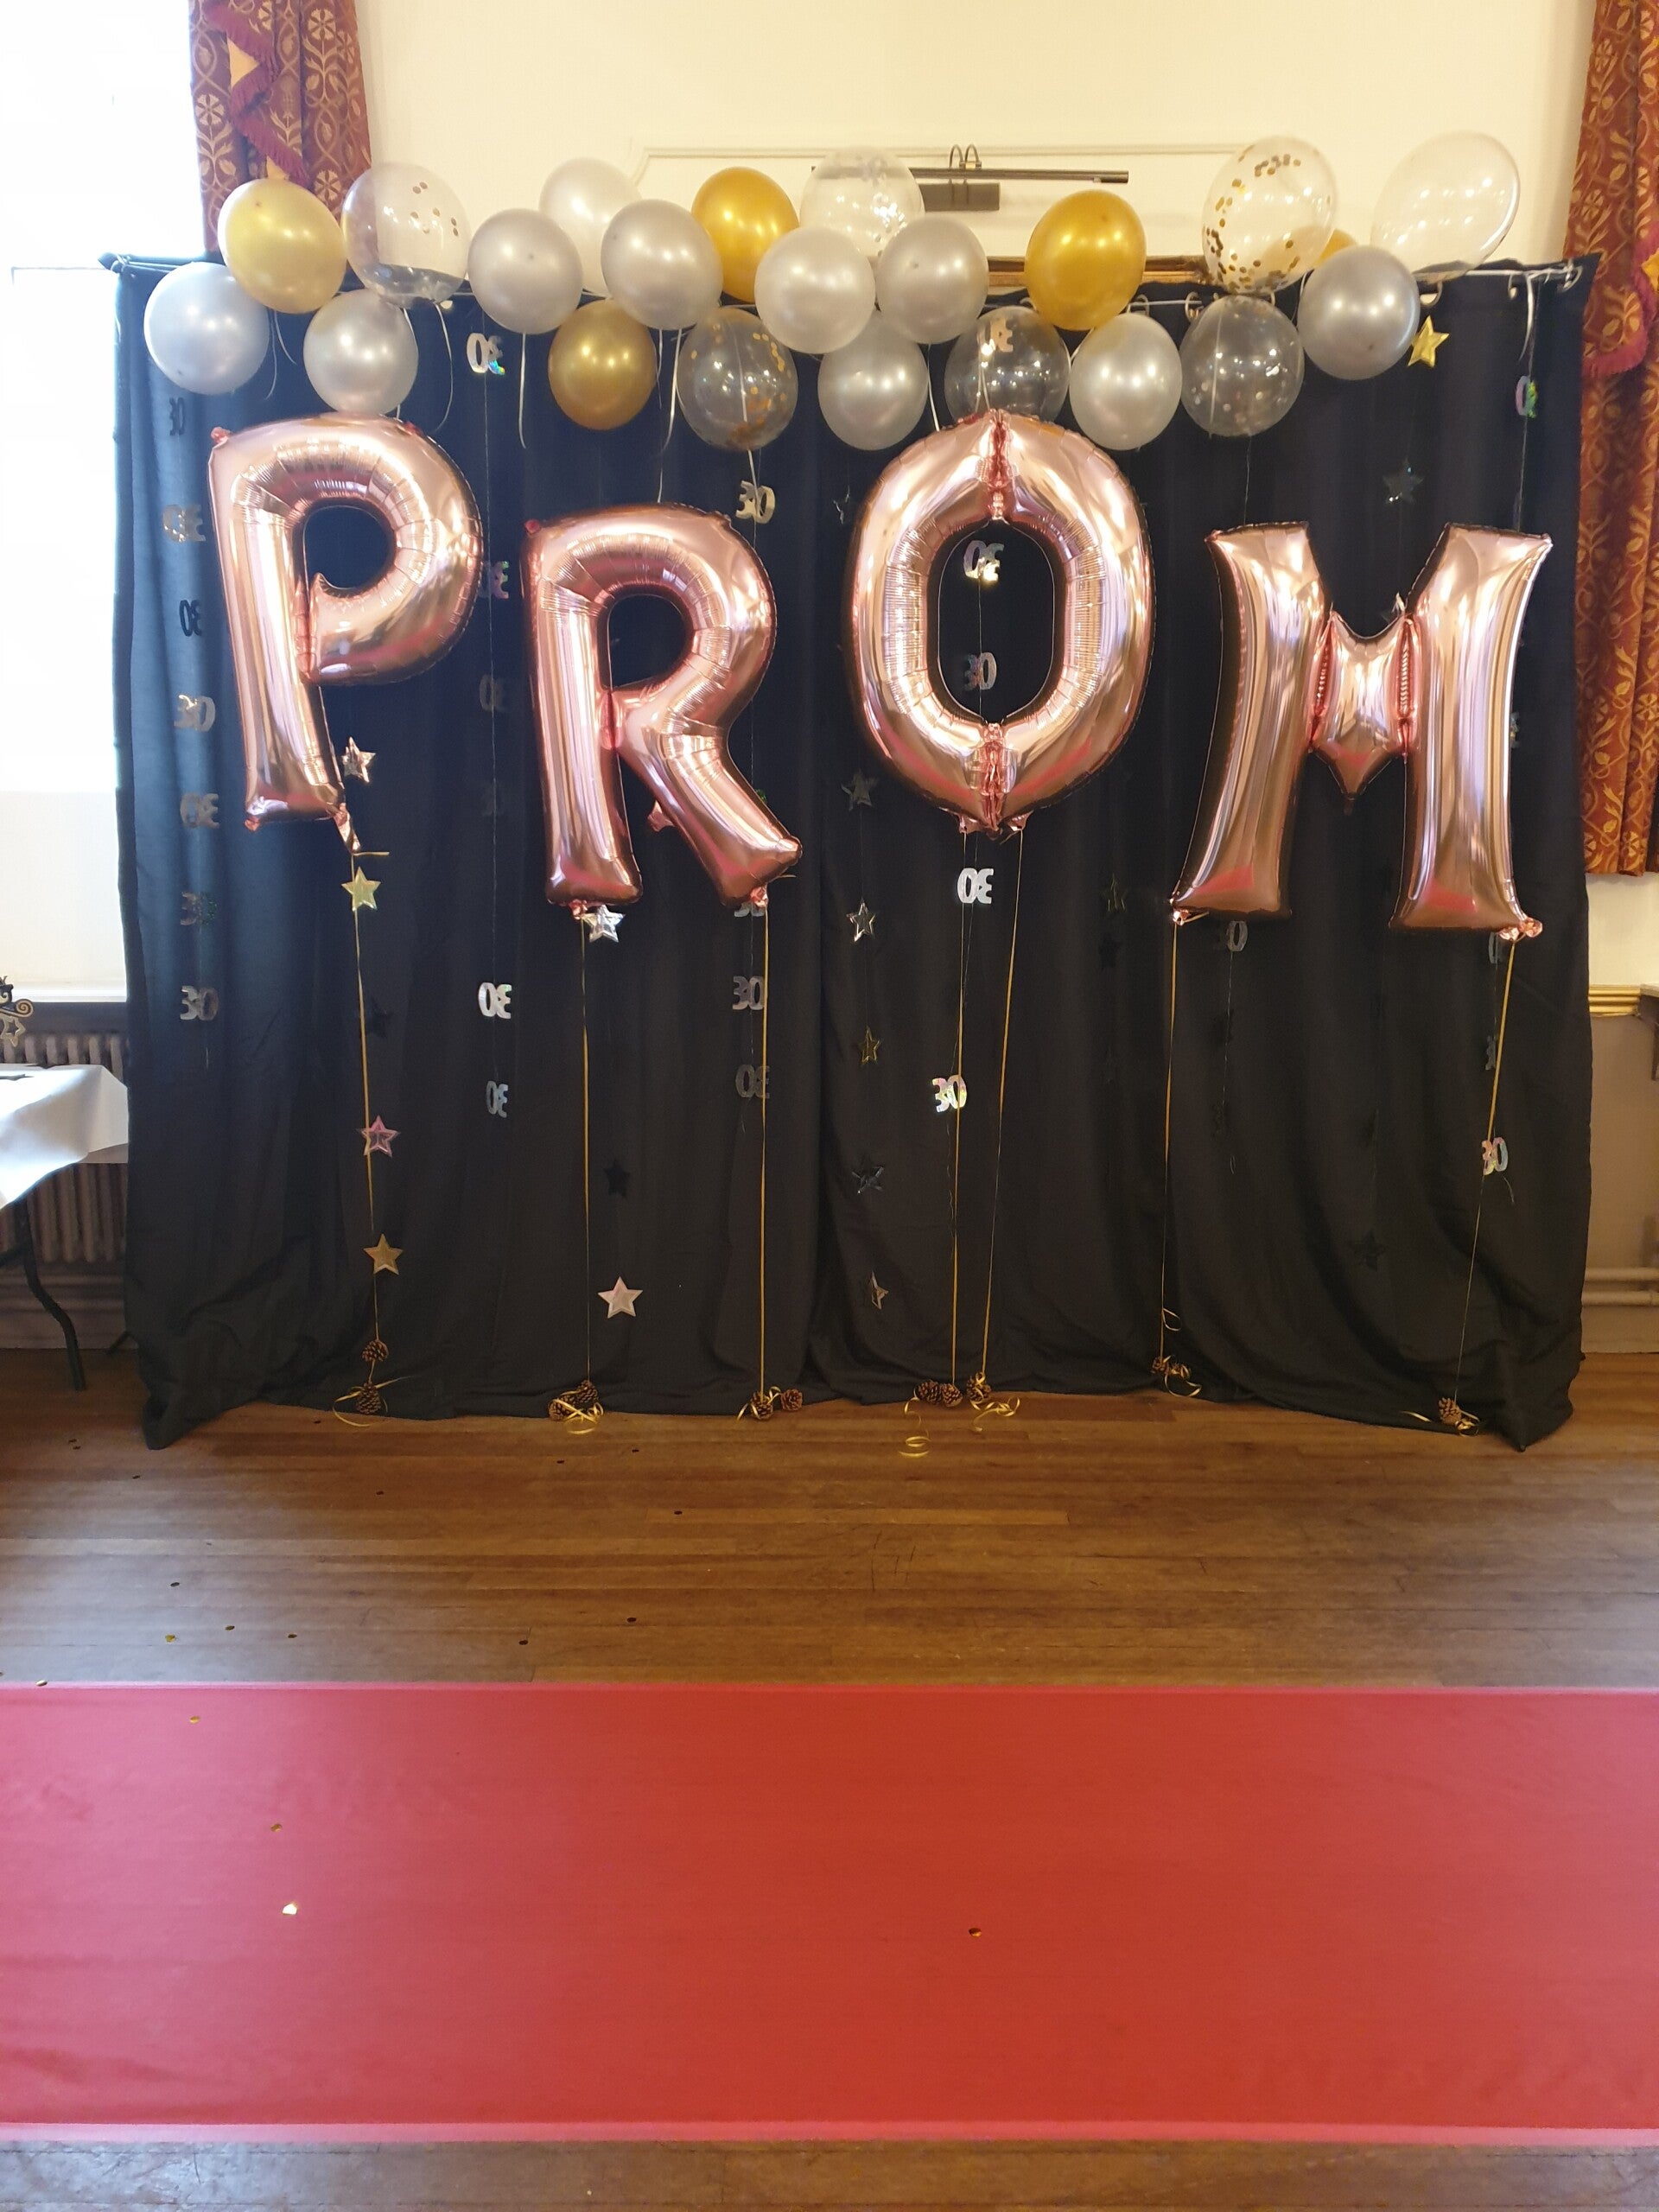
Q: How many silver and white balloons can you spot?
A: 10